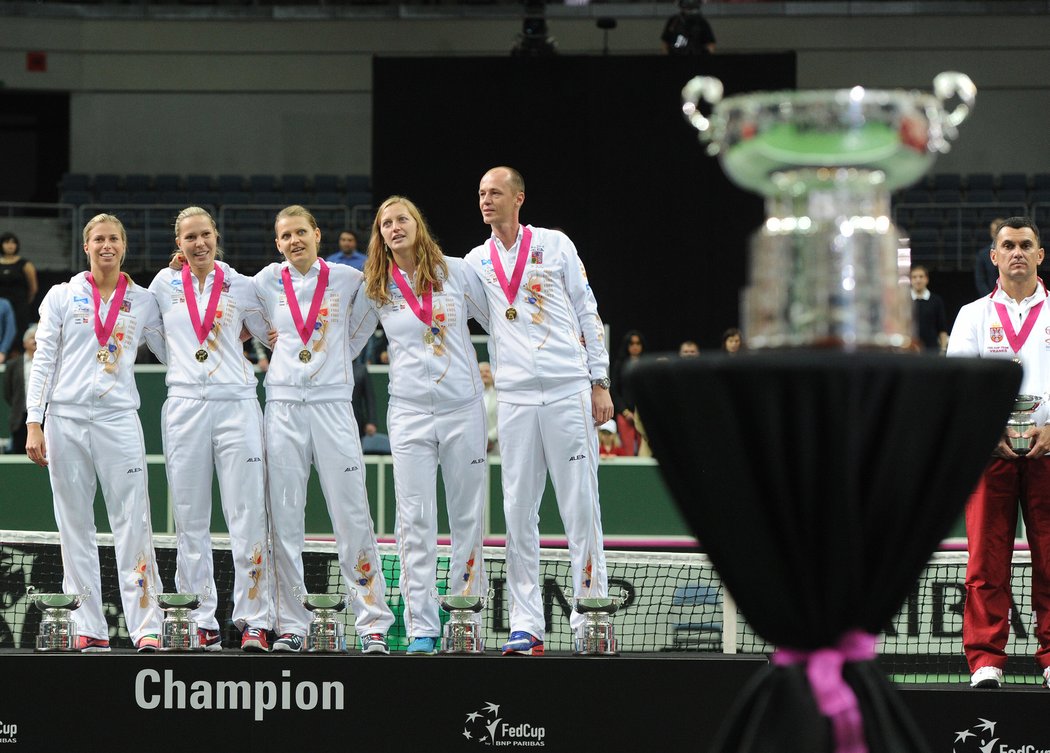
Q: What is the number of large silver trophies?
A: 1